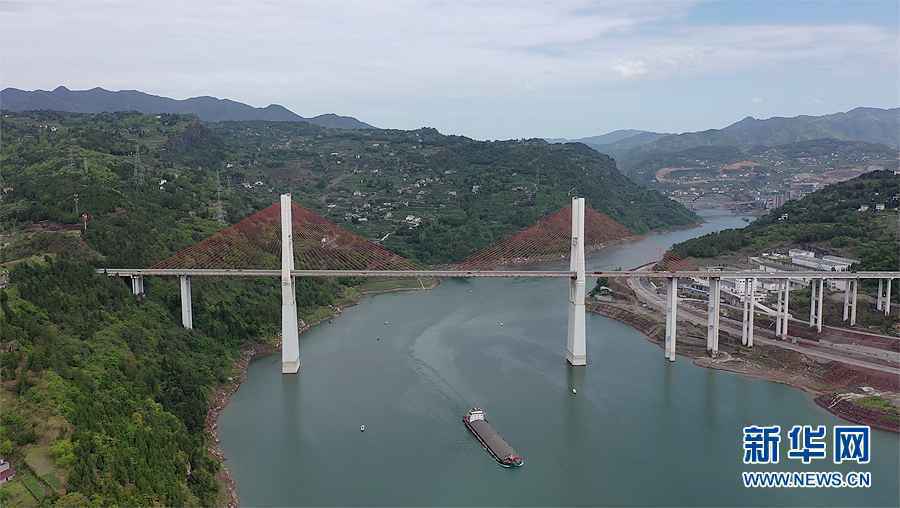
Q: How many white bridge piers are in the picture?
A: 11